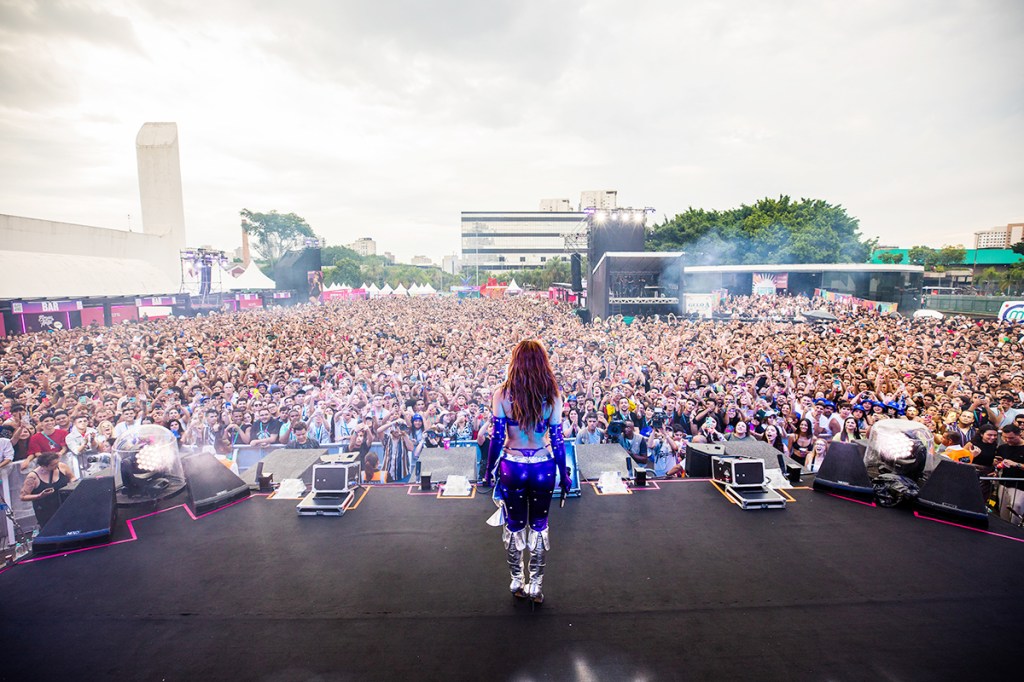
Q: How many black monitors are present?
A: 4